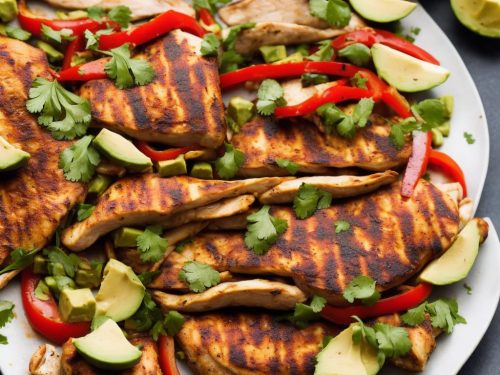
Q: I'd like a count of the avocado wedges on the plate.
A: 8